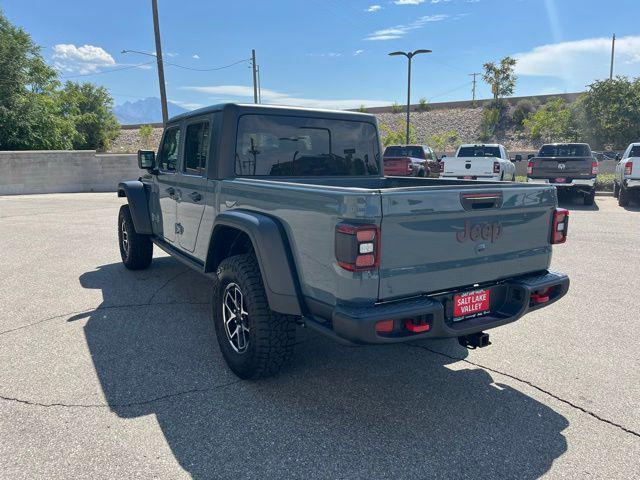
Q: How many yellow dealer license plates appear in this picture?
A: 0